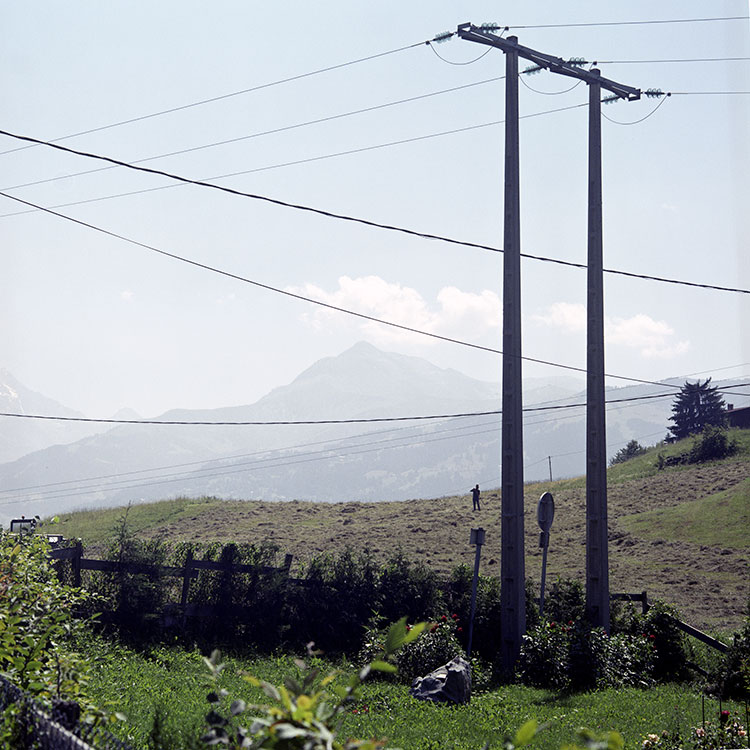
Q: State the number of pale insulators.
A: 6